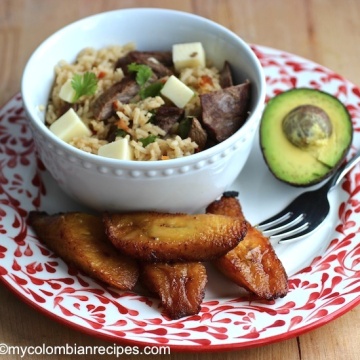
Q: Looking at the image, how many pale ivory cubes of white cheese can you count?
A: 5